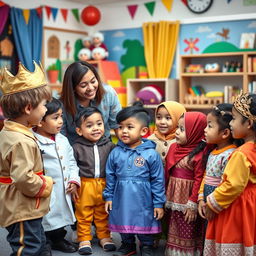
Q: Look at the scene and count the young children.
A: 8